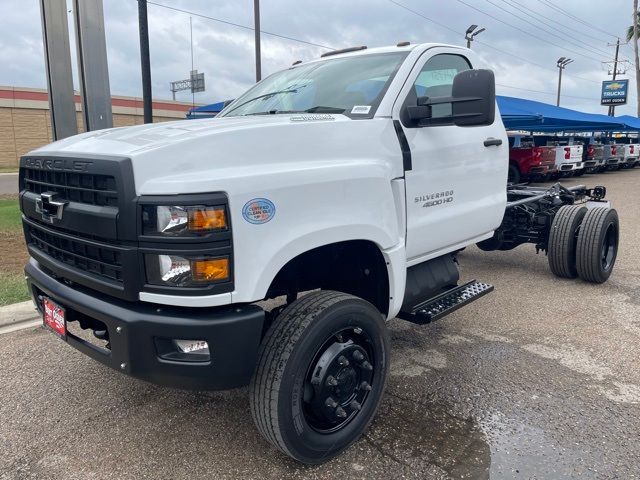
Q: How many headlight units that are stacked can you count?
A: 2